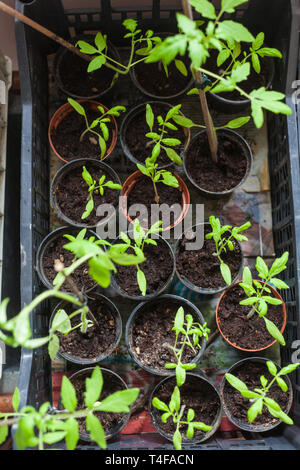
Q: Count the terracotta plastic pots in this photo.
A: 3